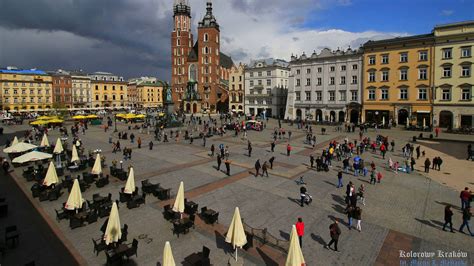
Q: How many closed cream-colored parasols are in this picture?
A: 13